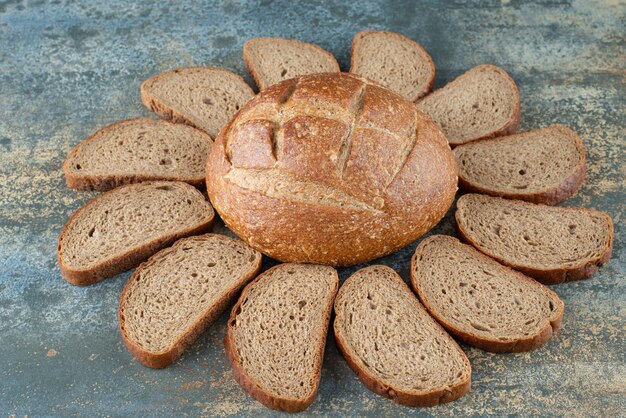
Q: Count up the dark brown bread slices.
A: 12